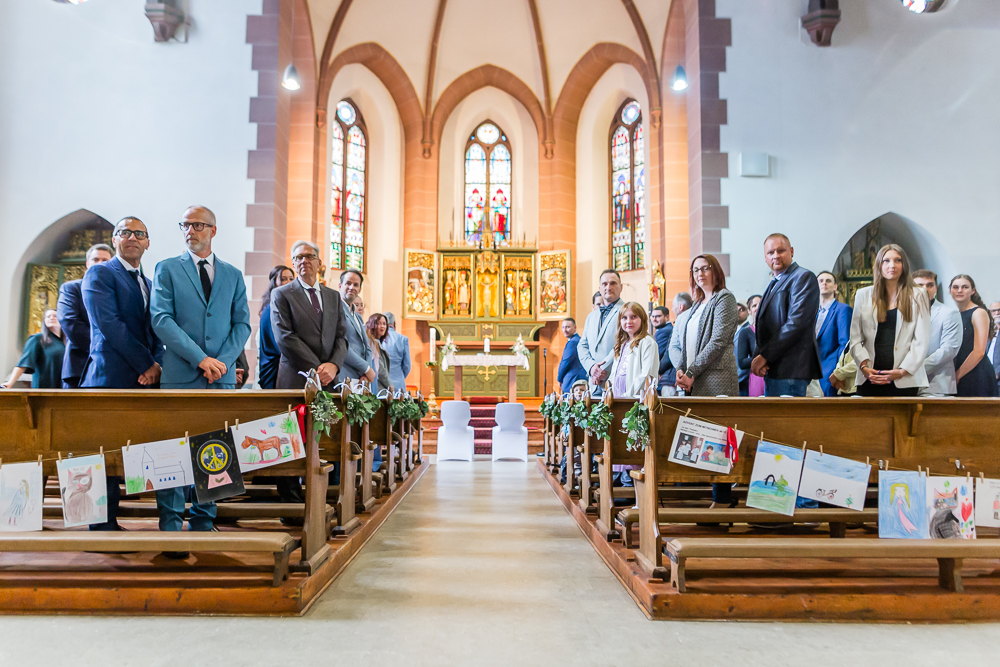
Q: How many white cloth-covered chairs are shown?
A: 2